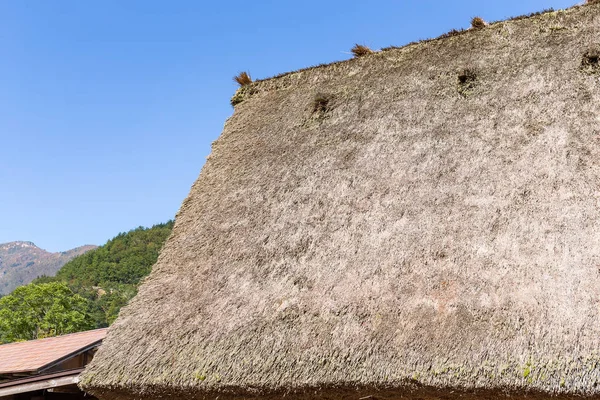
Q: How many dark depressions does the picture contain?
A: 3